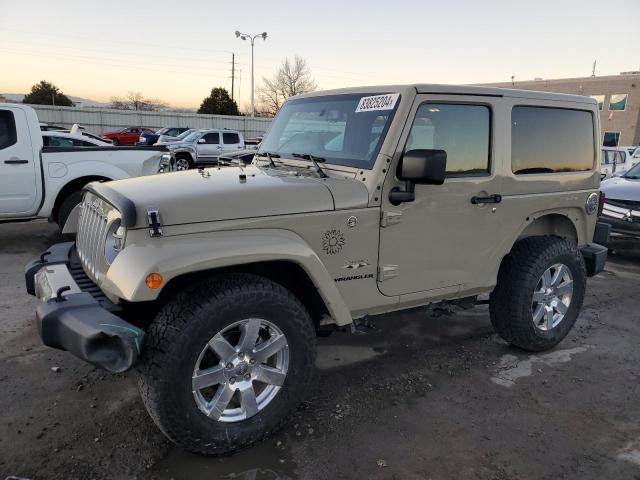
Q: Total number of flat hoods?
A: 1